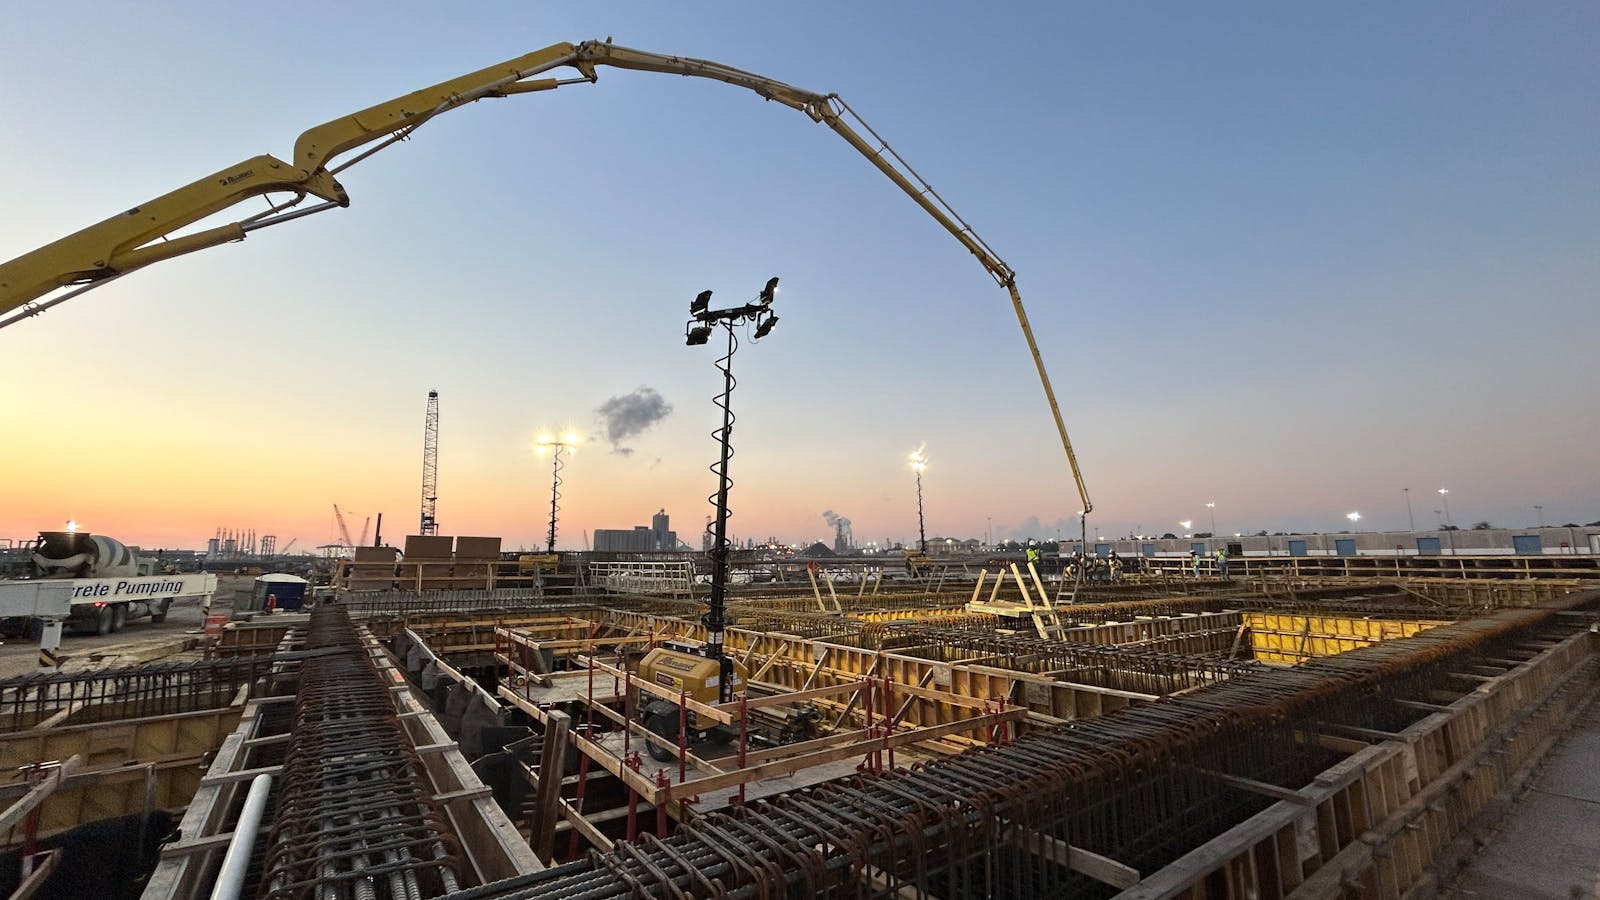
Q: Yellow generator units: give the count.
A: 3